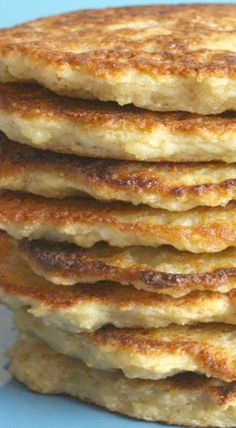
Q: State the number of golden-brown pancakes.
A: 8